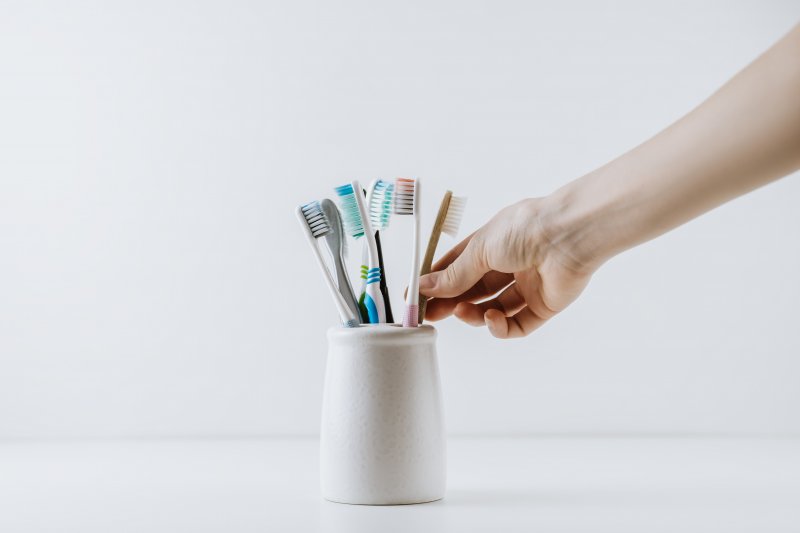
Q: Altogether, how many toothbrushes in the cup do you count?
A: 7